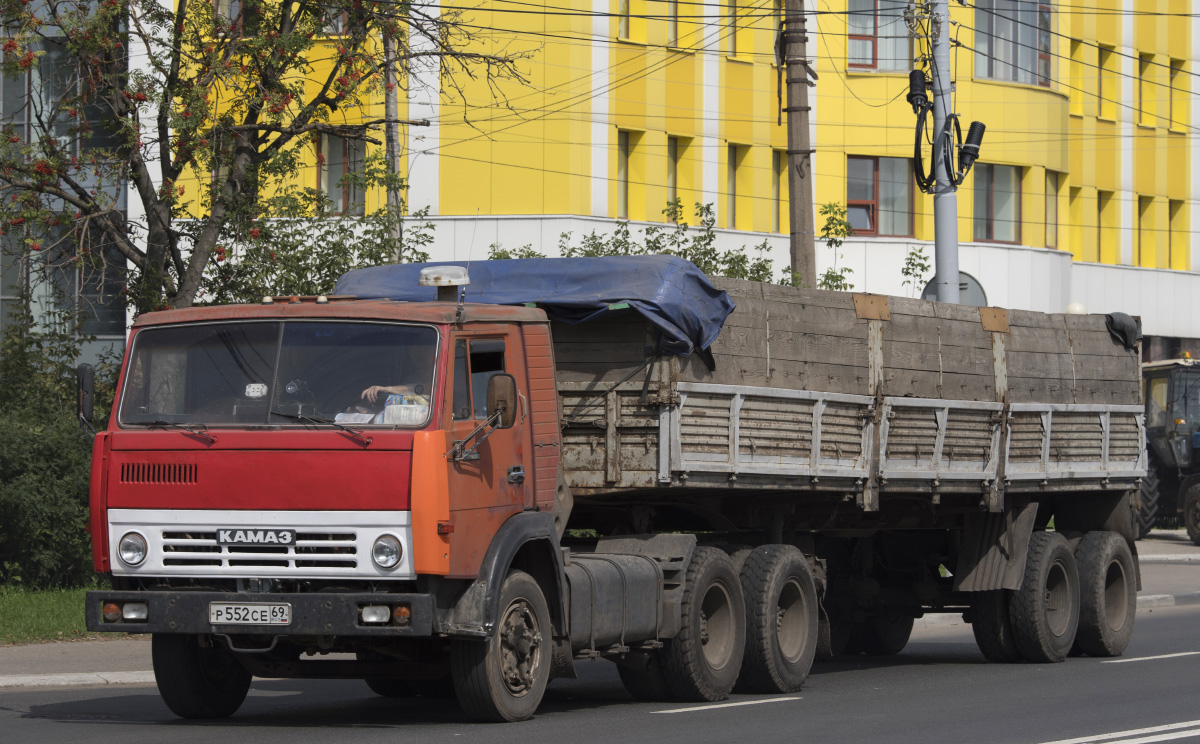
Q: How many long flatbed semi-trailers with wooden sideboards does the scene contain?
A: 1